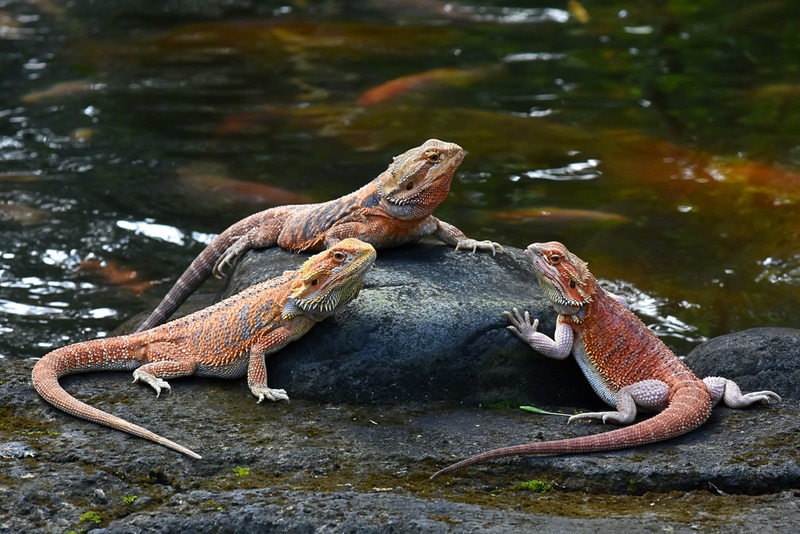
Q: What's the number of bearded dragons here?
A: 3